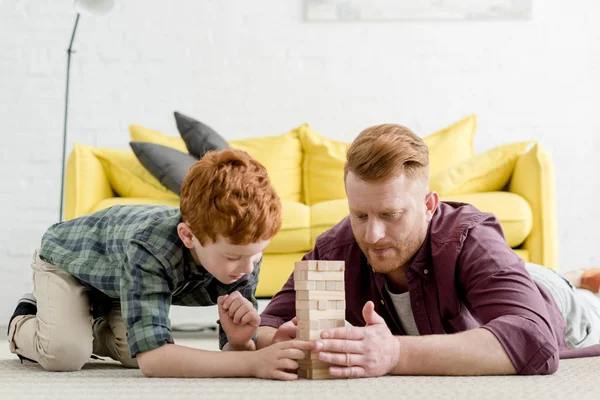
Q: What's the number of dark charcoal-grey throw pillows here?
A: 2